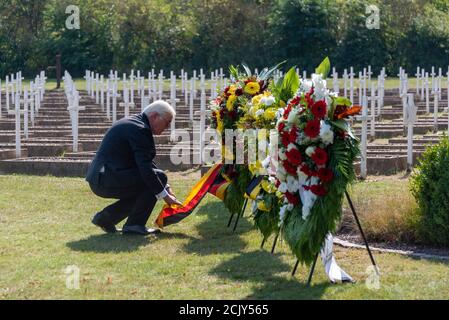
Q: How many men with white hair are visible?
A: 1